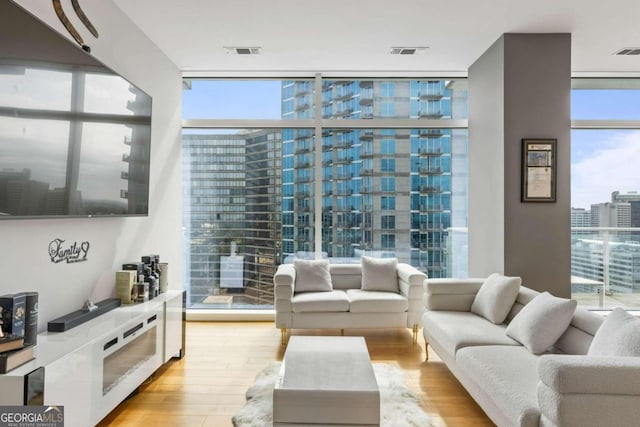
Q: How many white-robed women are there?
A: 0